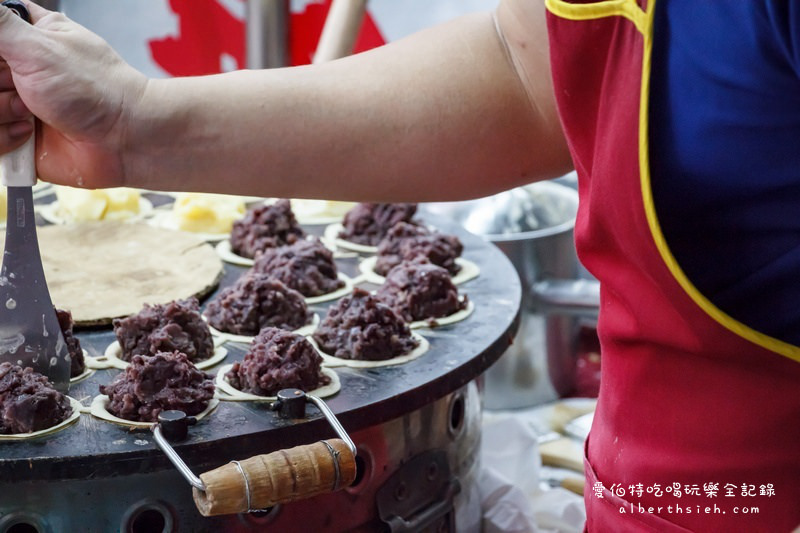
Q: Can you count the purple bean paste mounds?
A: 12